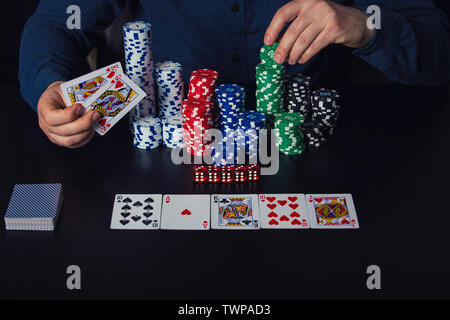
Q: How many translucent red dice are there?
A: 5